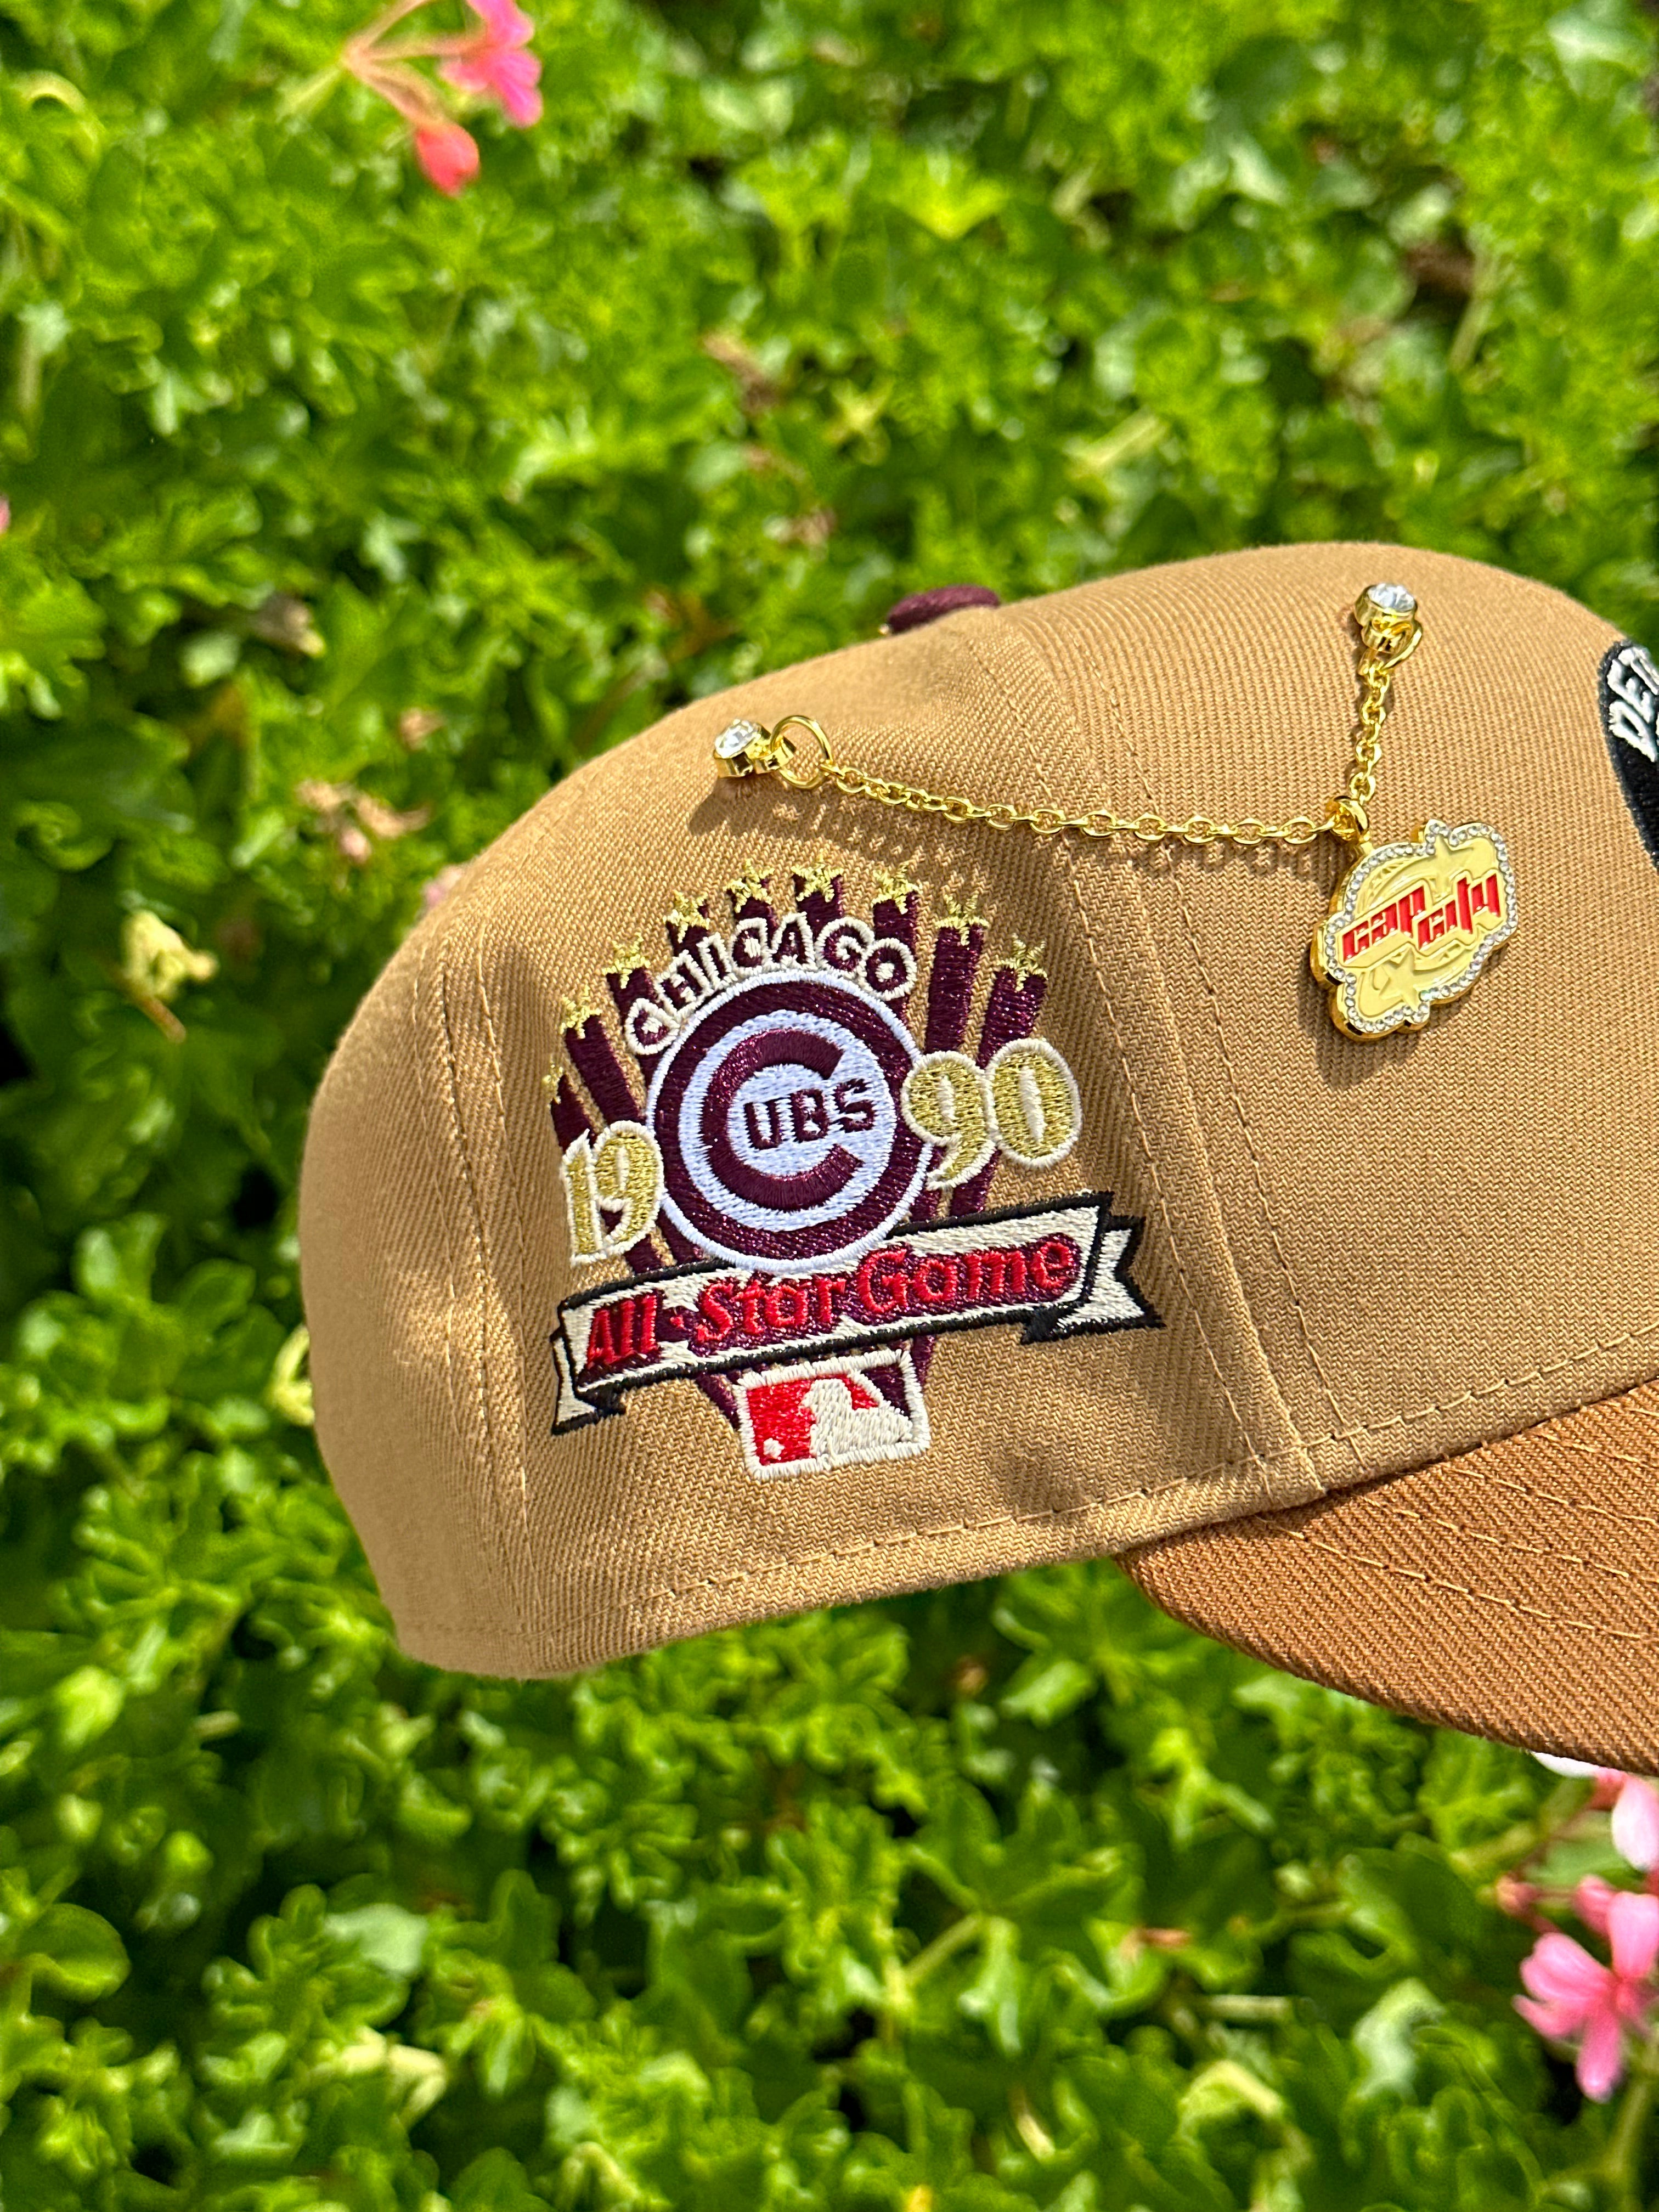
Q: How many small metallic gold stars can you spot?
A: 9